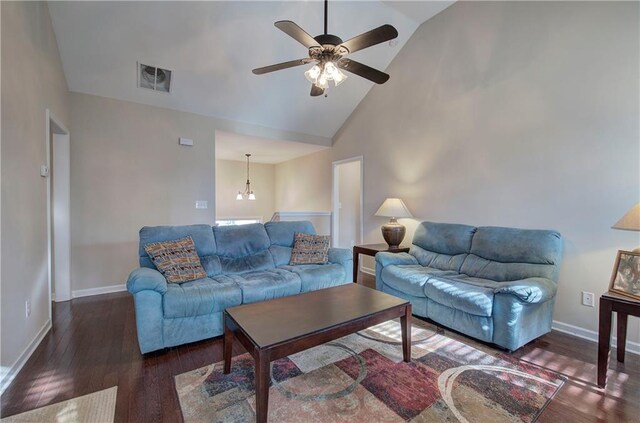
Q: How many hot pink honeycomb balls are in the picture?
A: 0